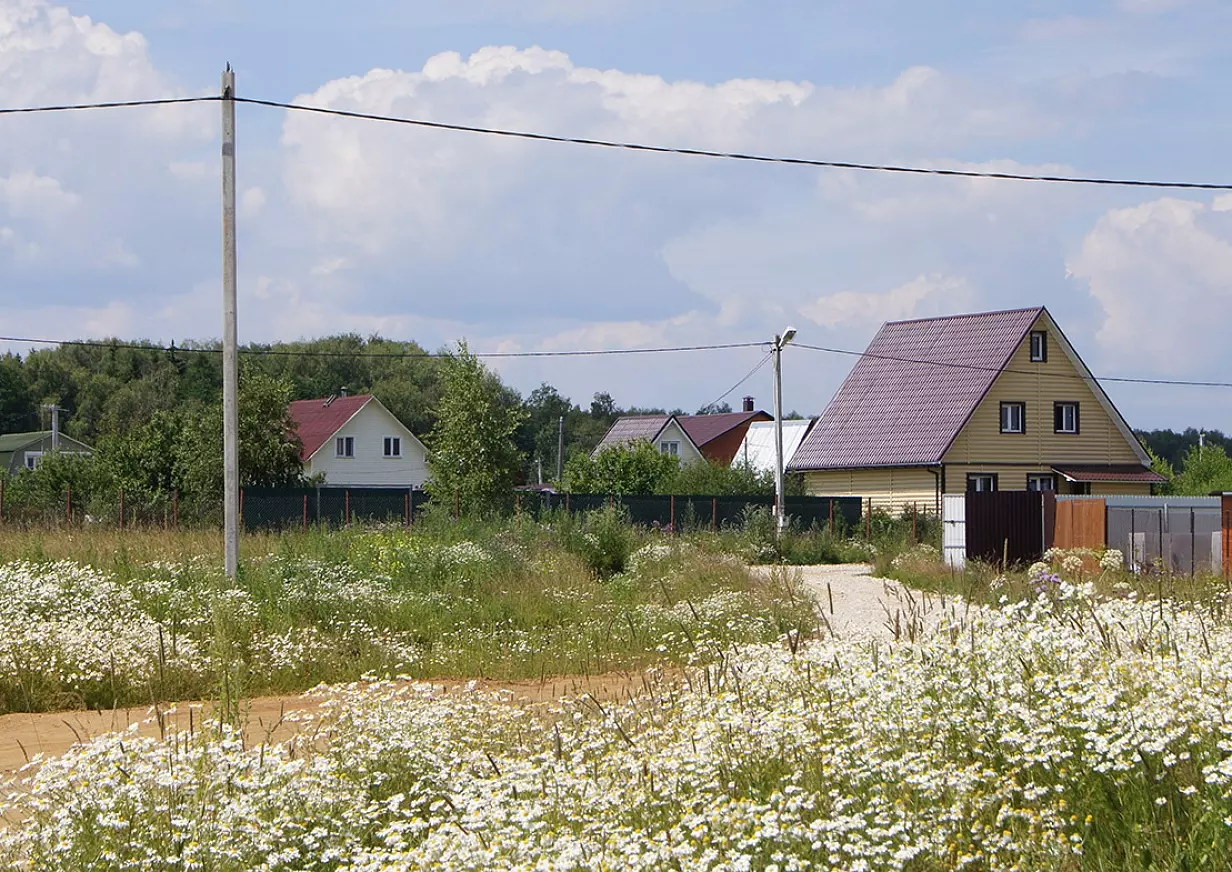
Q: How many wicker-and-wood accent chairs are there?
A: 0